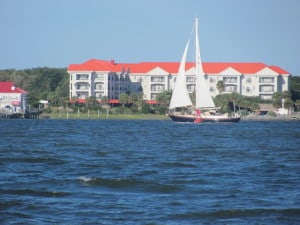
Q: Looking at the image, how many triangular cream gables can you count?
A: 4